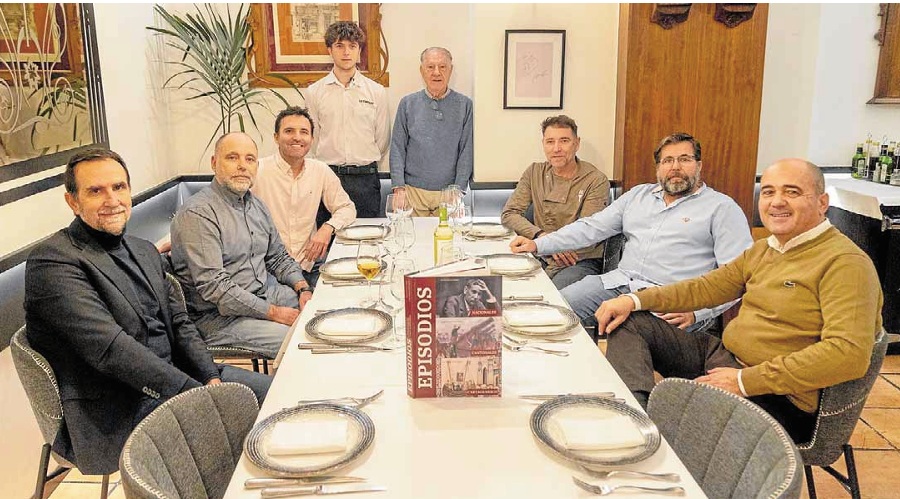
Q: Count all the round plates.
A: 8